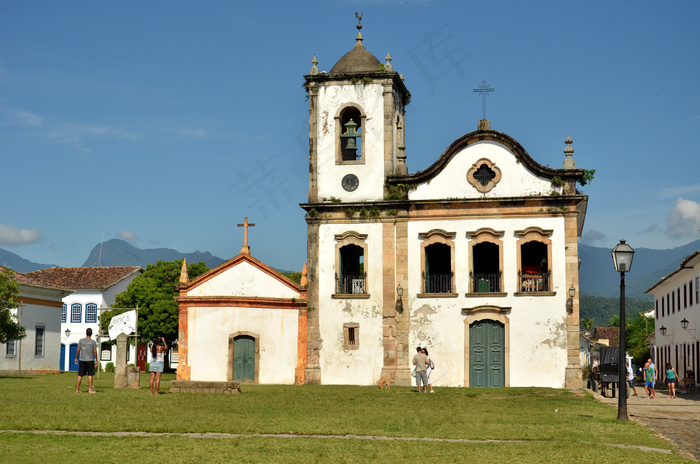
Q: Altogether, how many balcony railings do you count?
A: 4